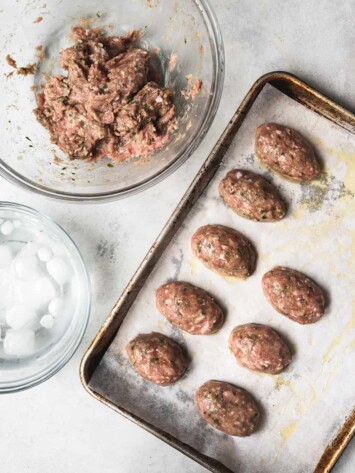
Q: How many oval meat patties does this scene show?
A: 8